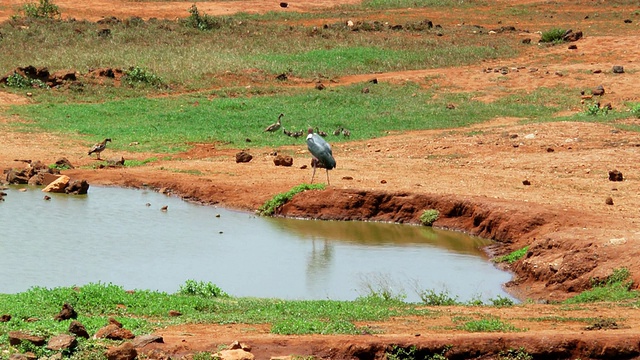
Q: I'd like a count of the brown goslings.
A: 5